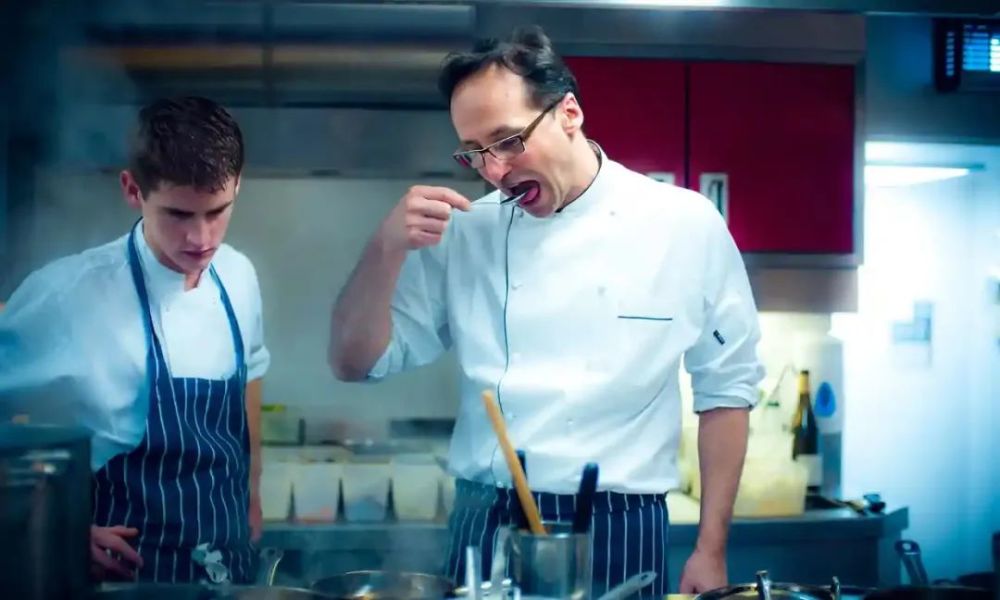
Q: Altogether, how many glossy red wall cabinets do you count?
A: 2